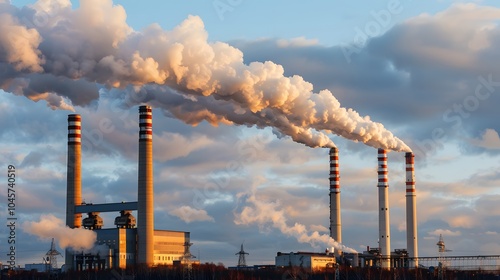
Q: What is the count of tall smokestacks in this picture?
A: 5